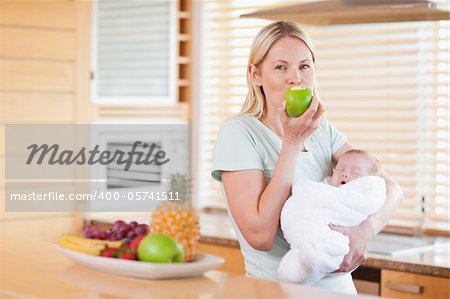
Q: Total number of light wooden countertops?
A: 1